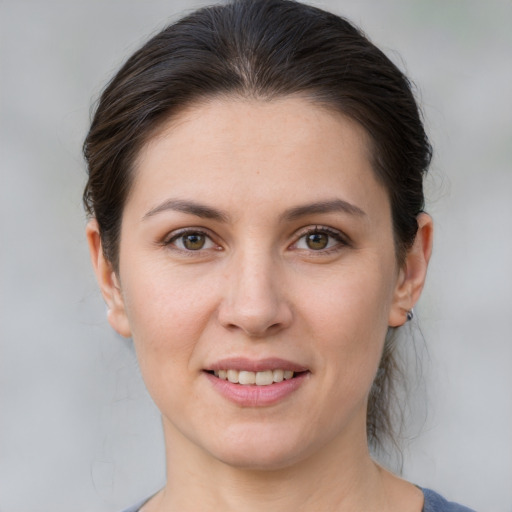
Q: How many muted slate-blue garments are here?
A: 1